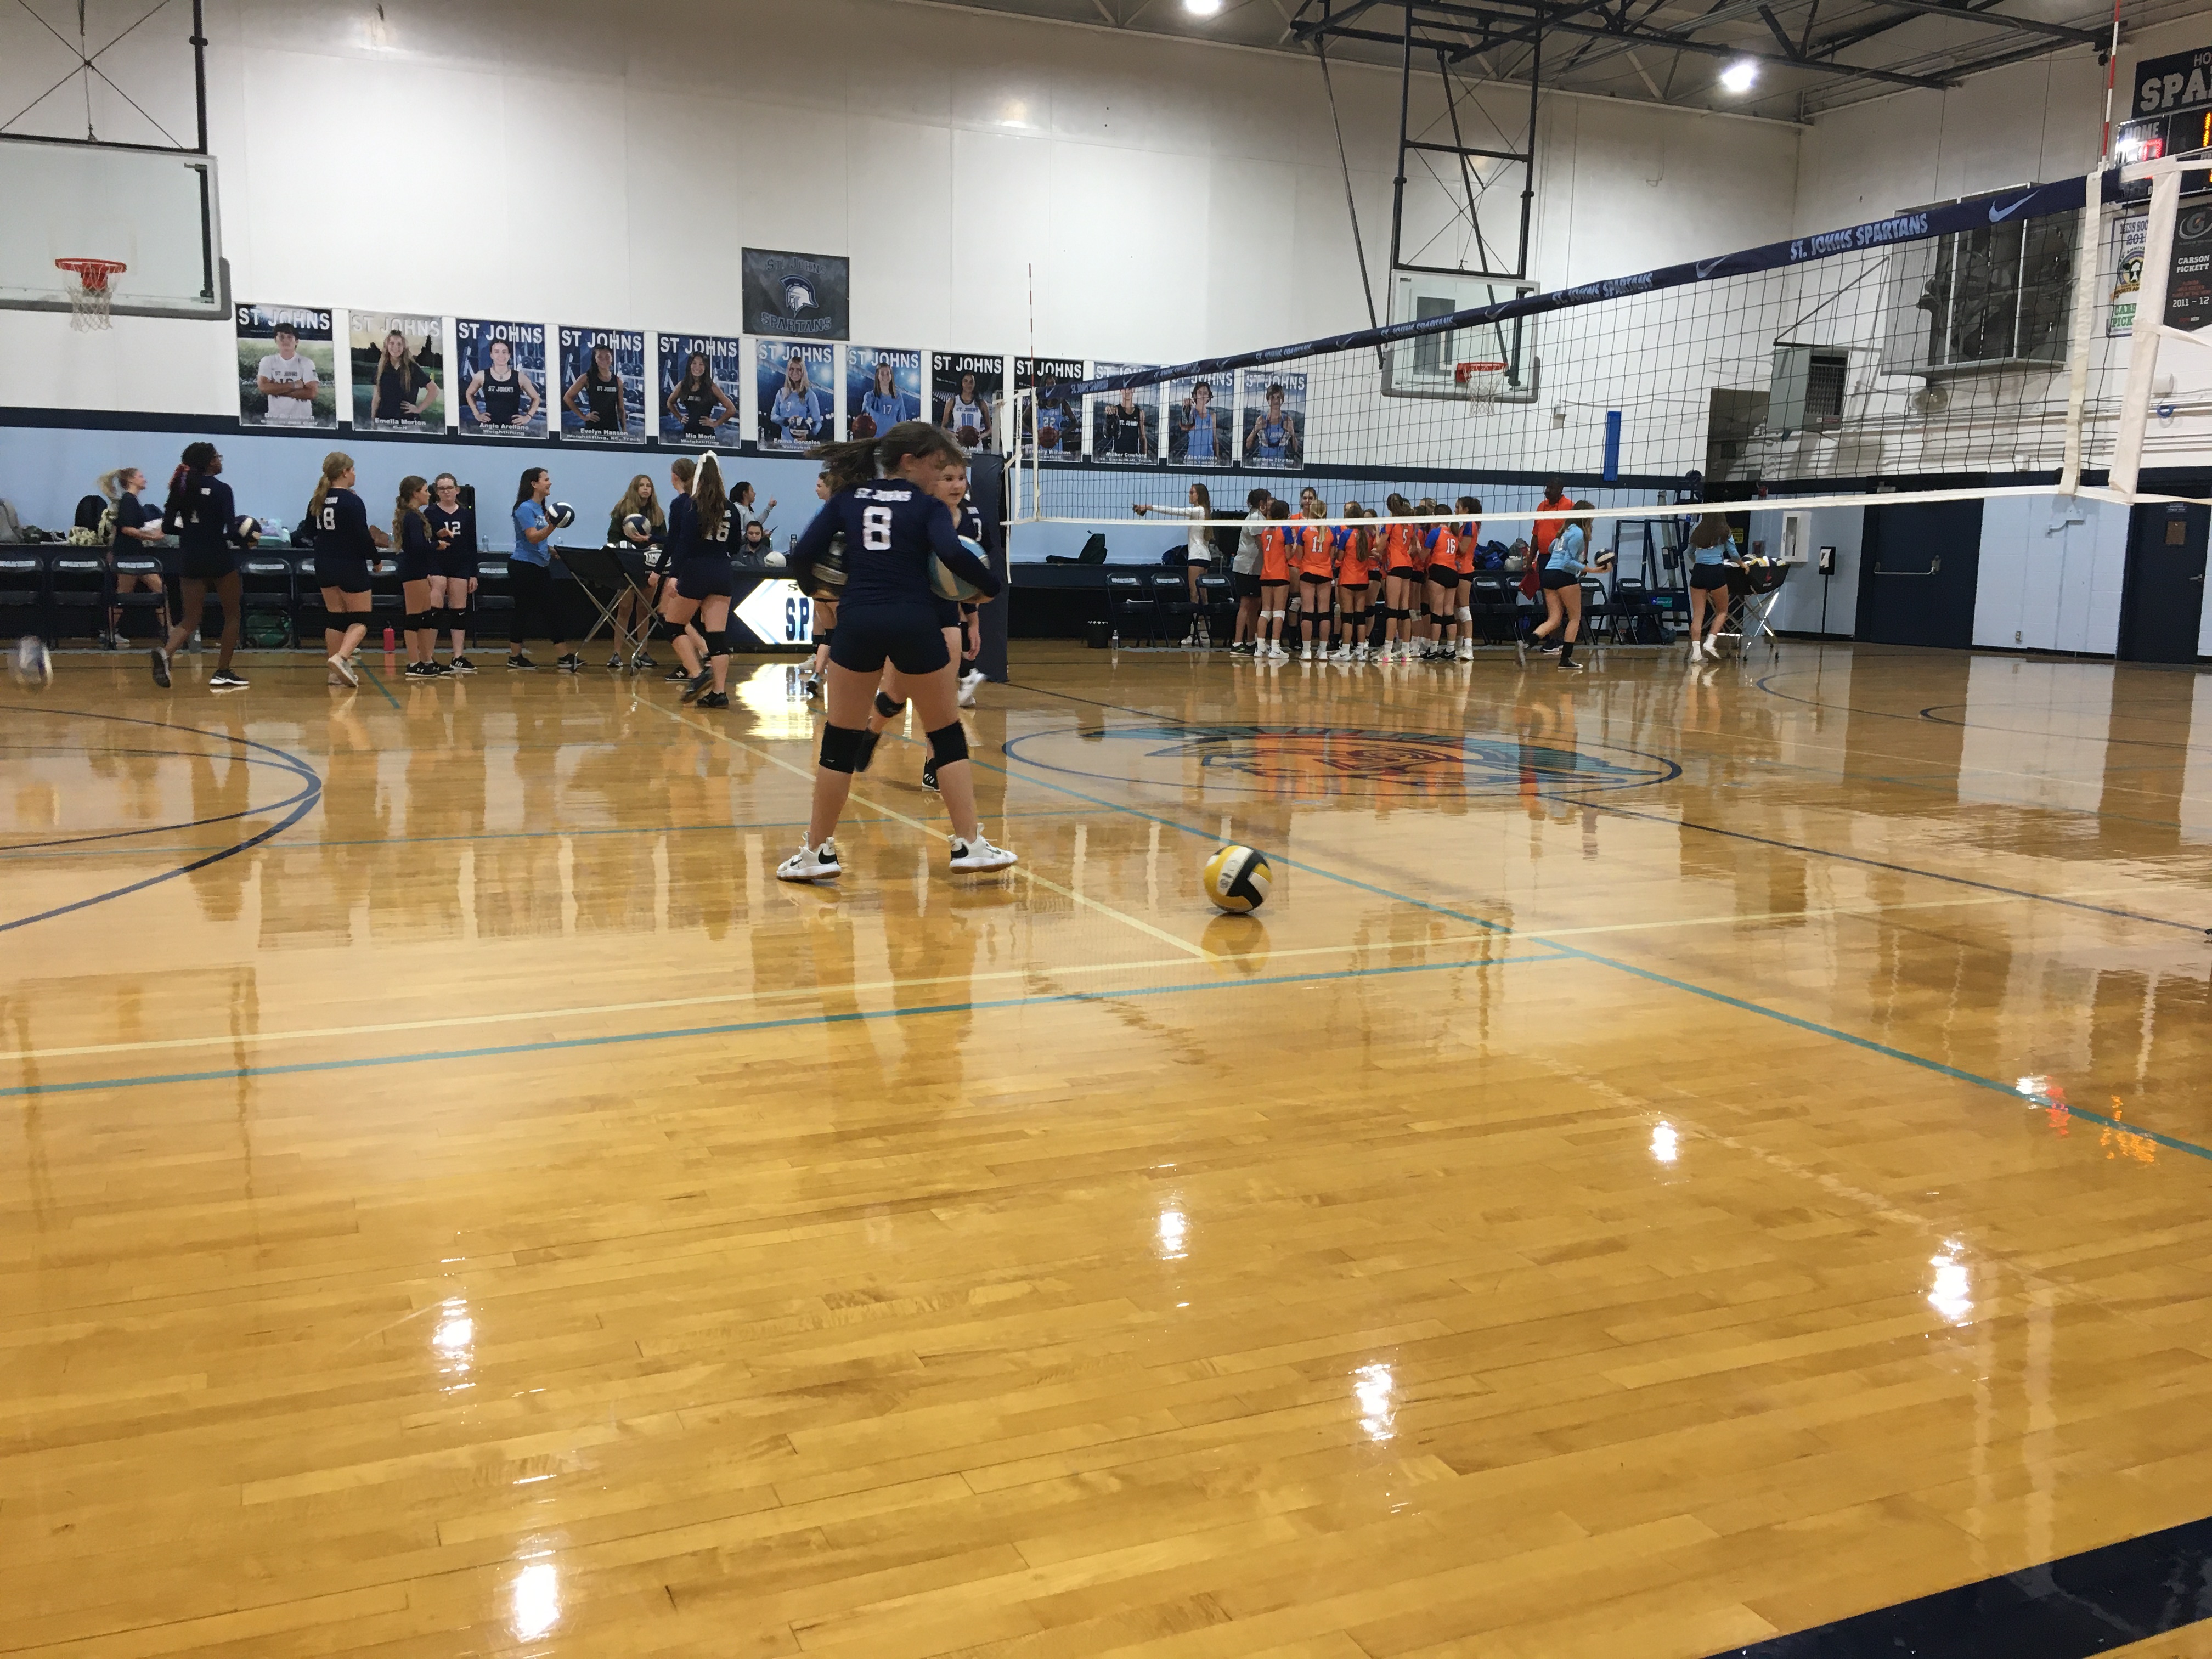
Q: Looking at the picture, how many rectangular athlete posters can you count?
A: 12